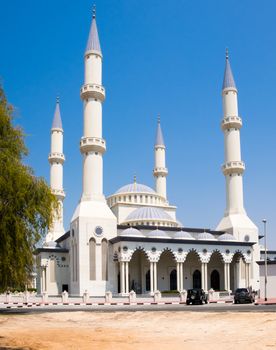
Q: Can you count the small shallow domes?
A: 5